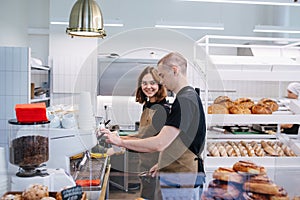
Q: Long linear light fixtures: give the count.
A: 4